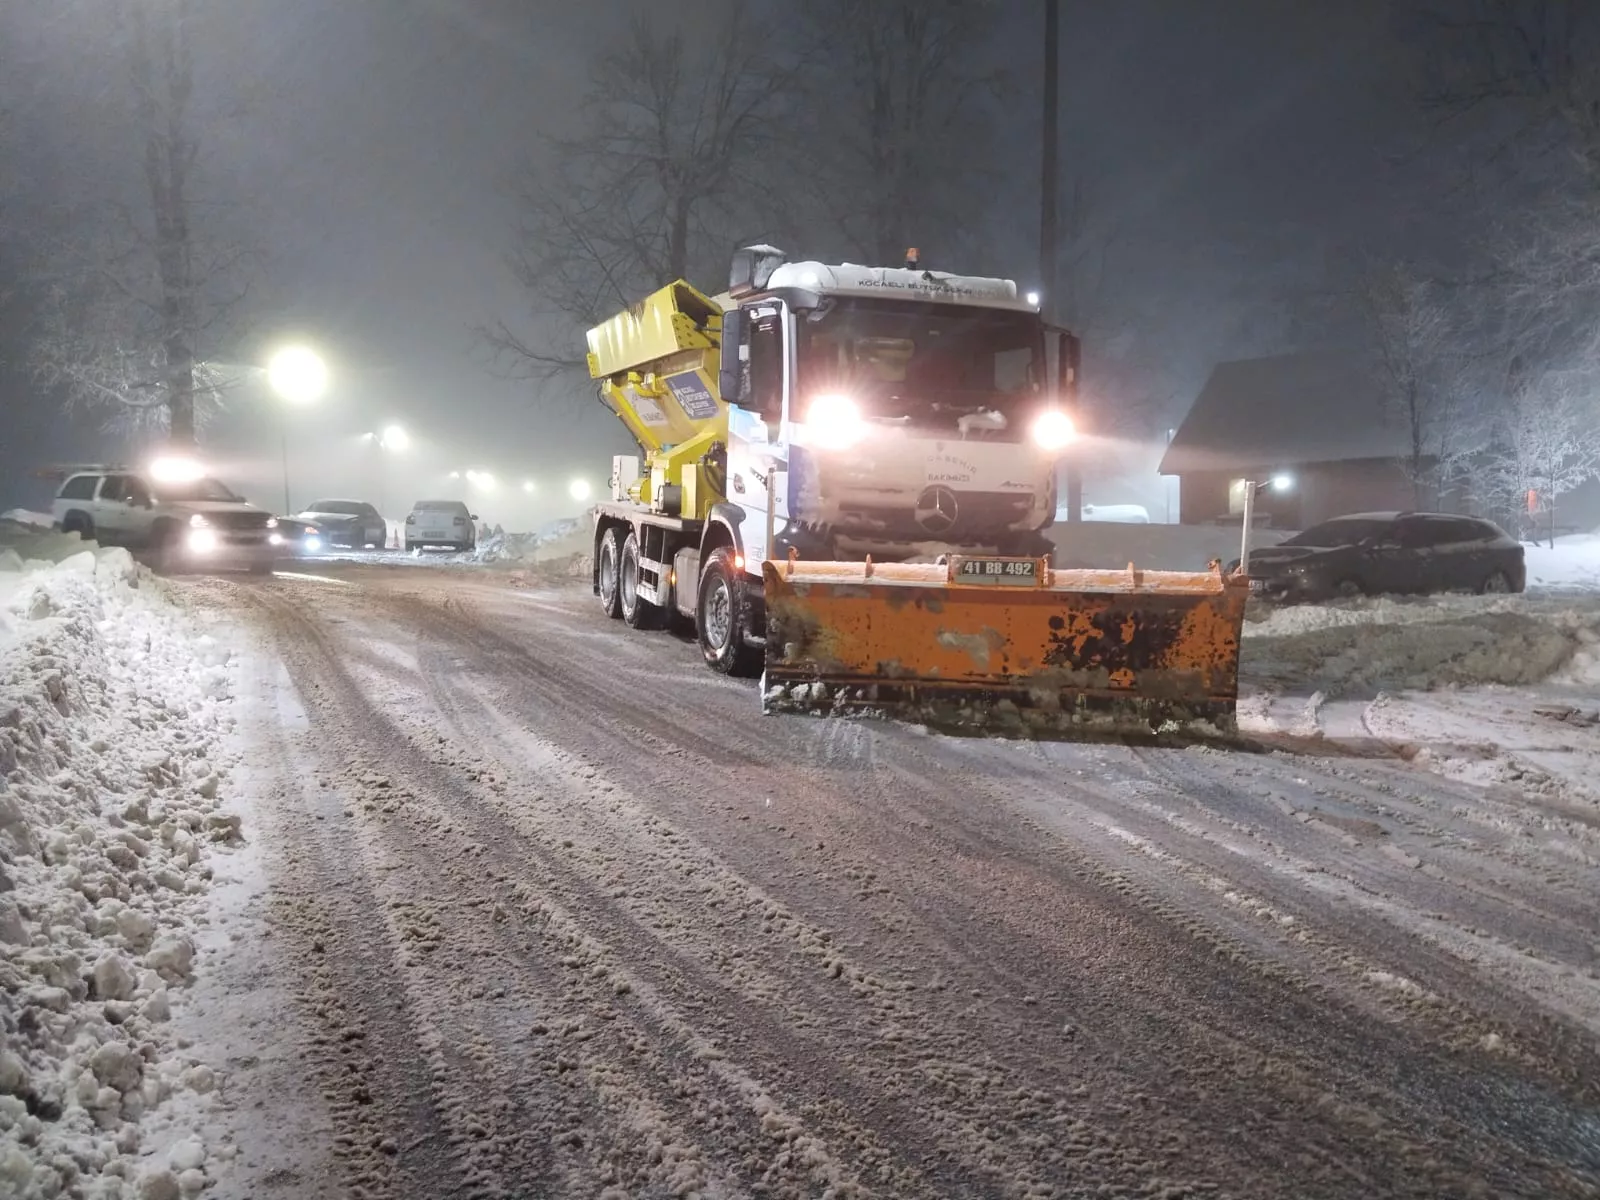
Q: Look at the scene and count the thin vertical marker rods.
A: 2